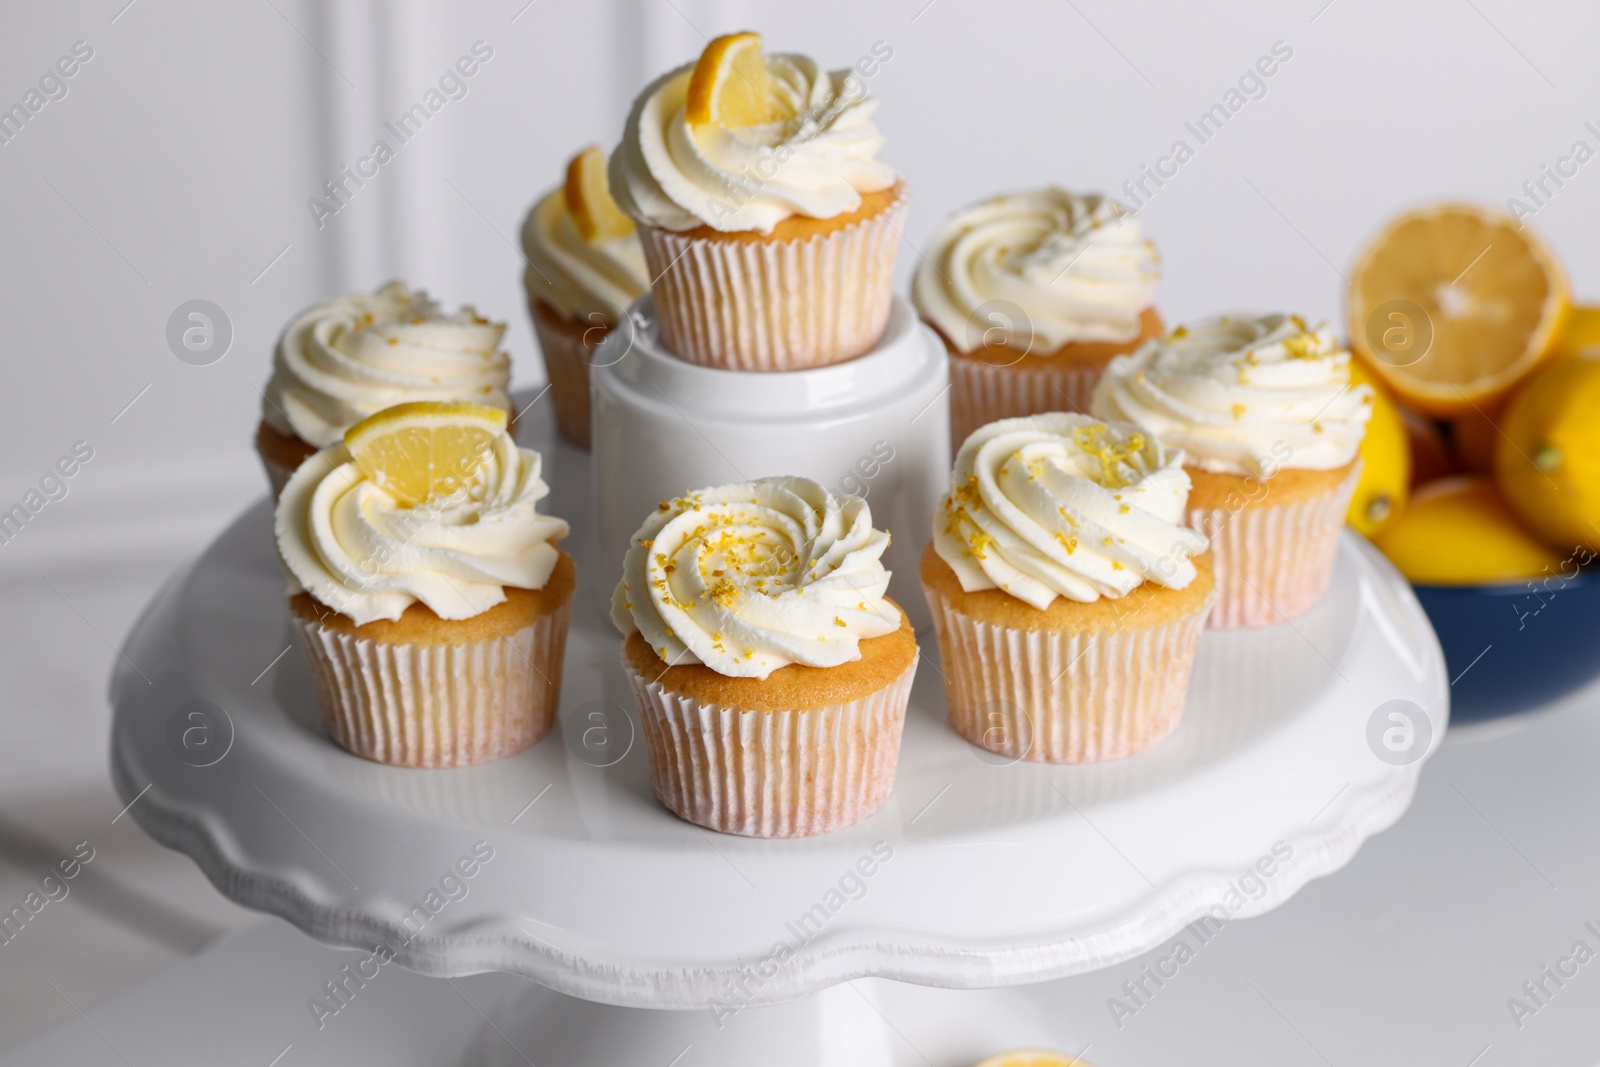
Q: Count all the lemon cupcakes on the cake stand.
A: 8